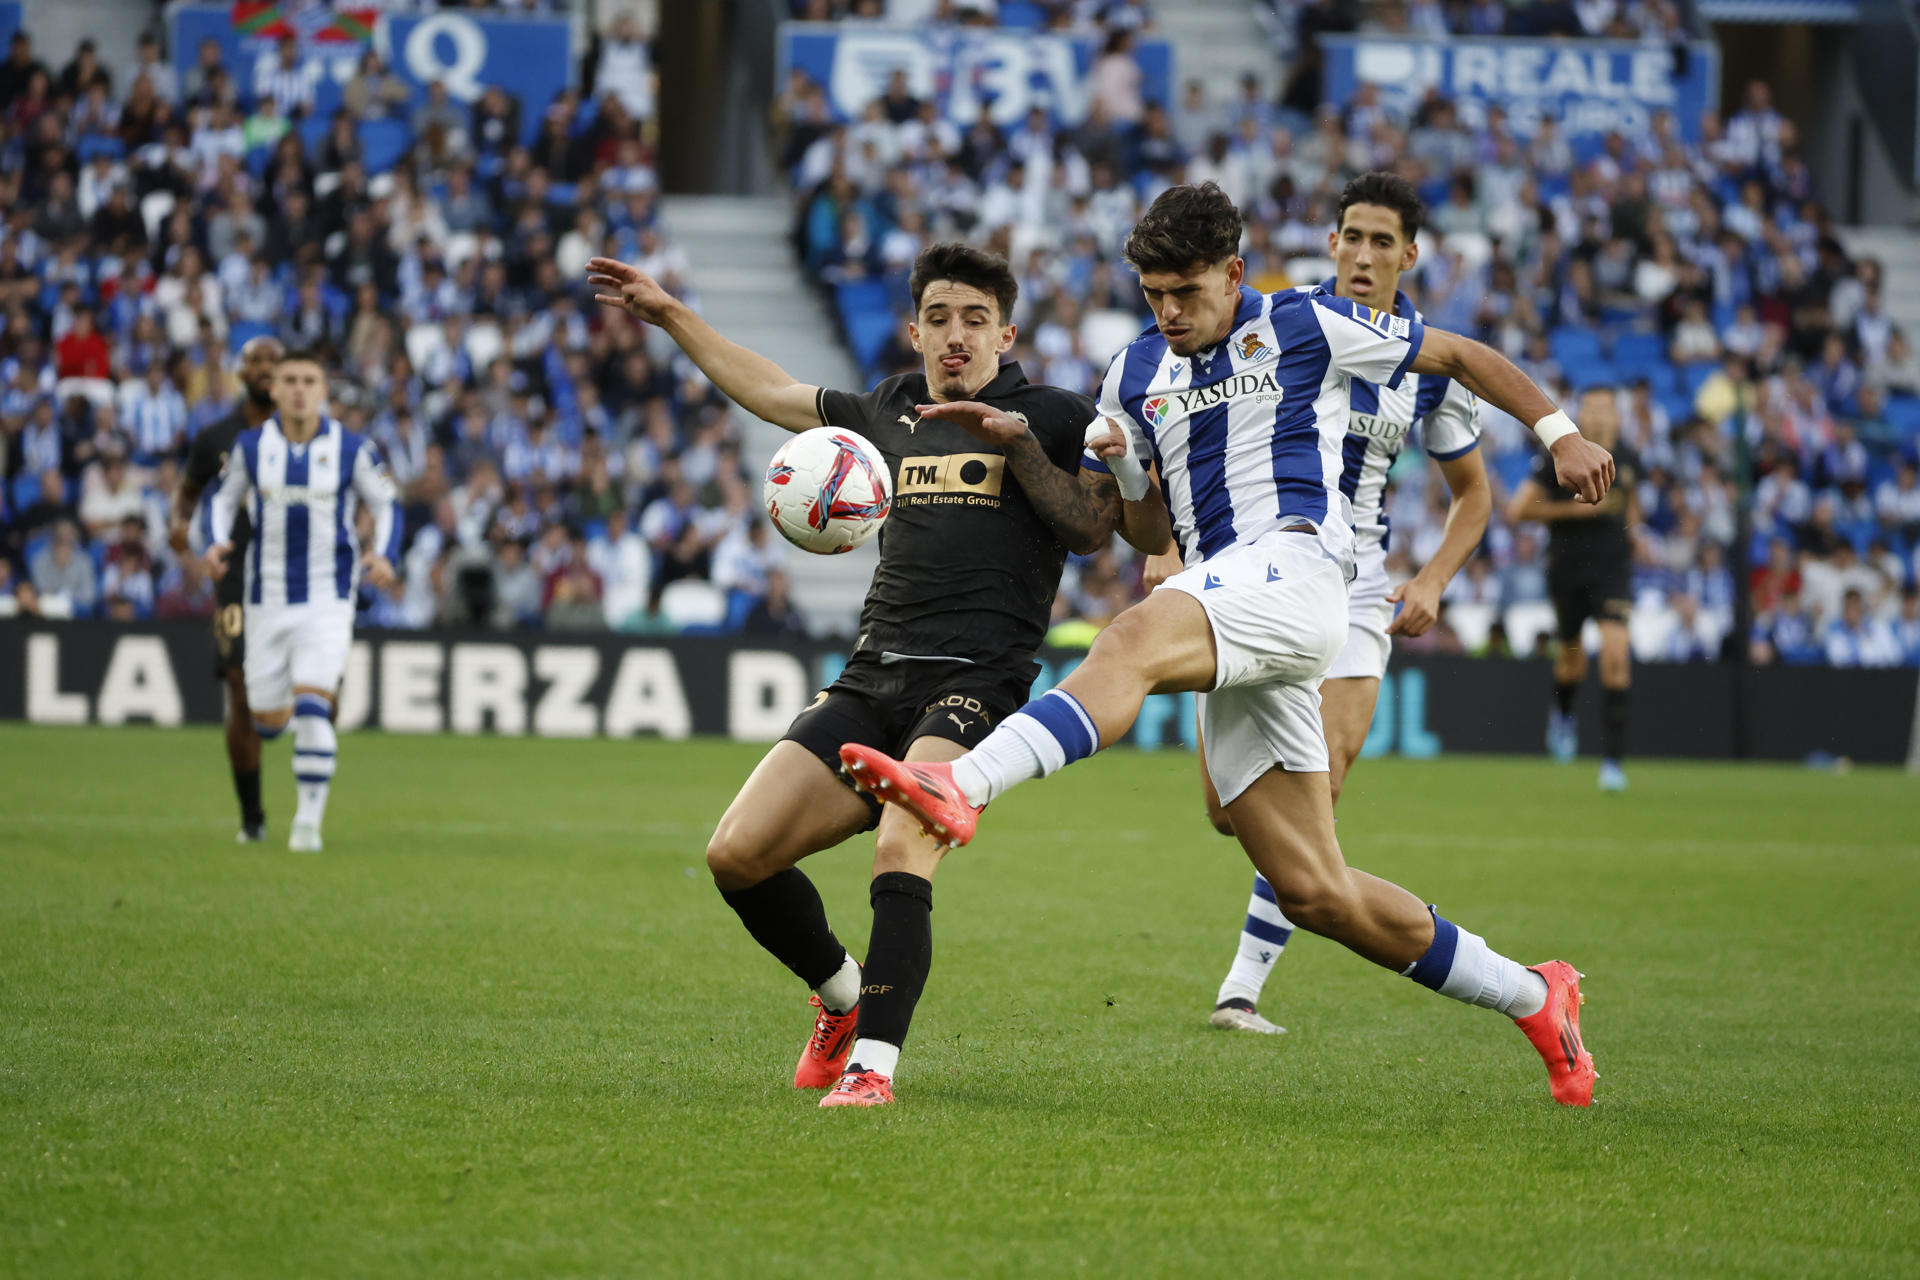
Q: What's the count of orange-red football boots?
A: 4